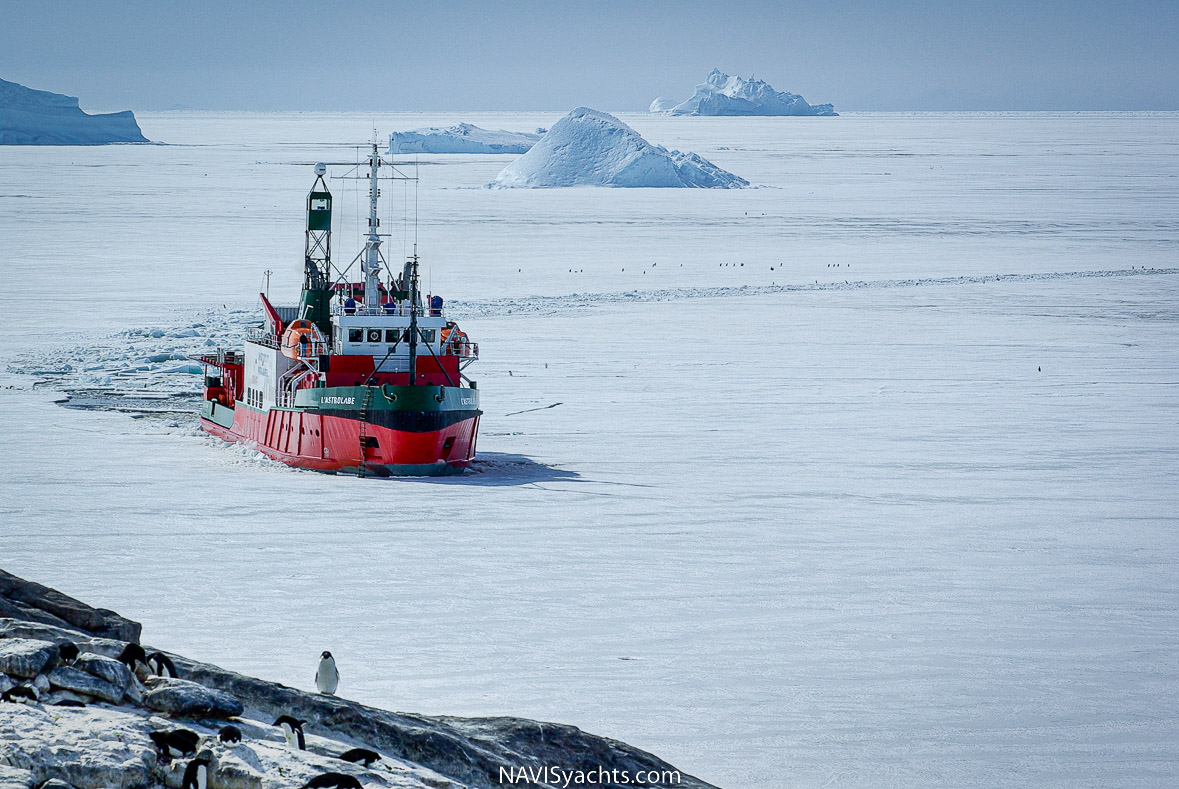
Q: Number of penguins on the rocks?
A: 12